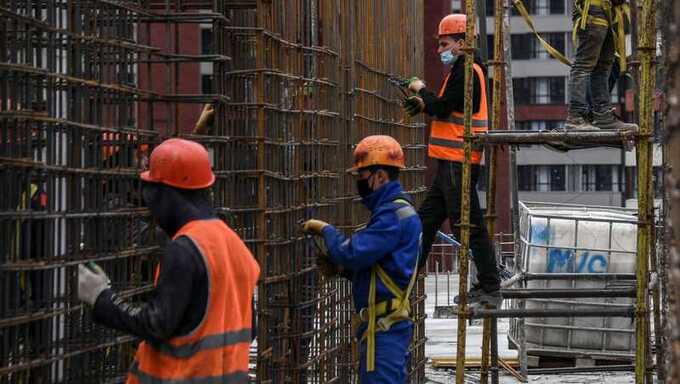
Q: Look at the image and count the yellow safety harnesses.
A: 2